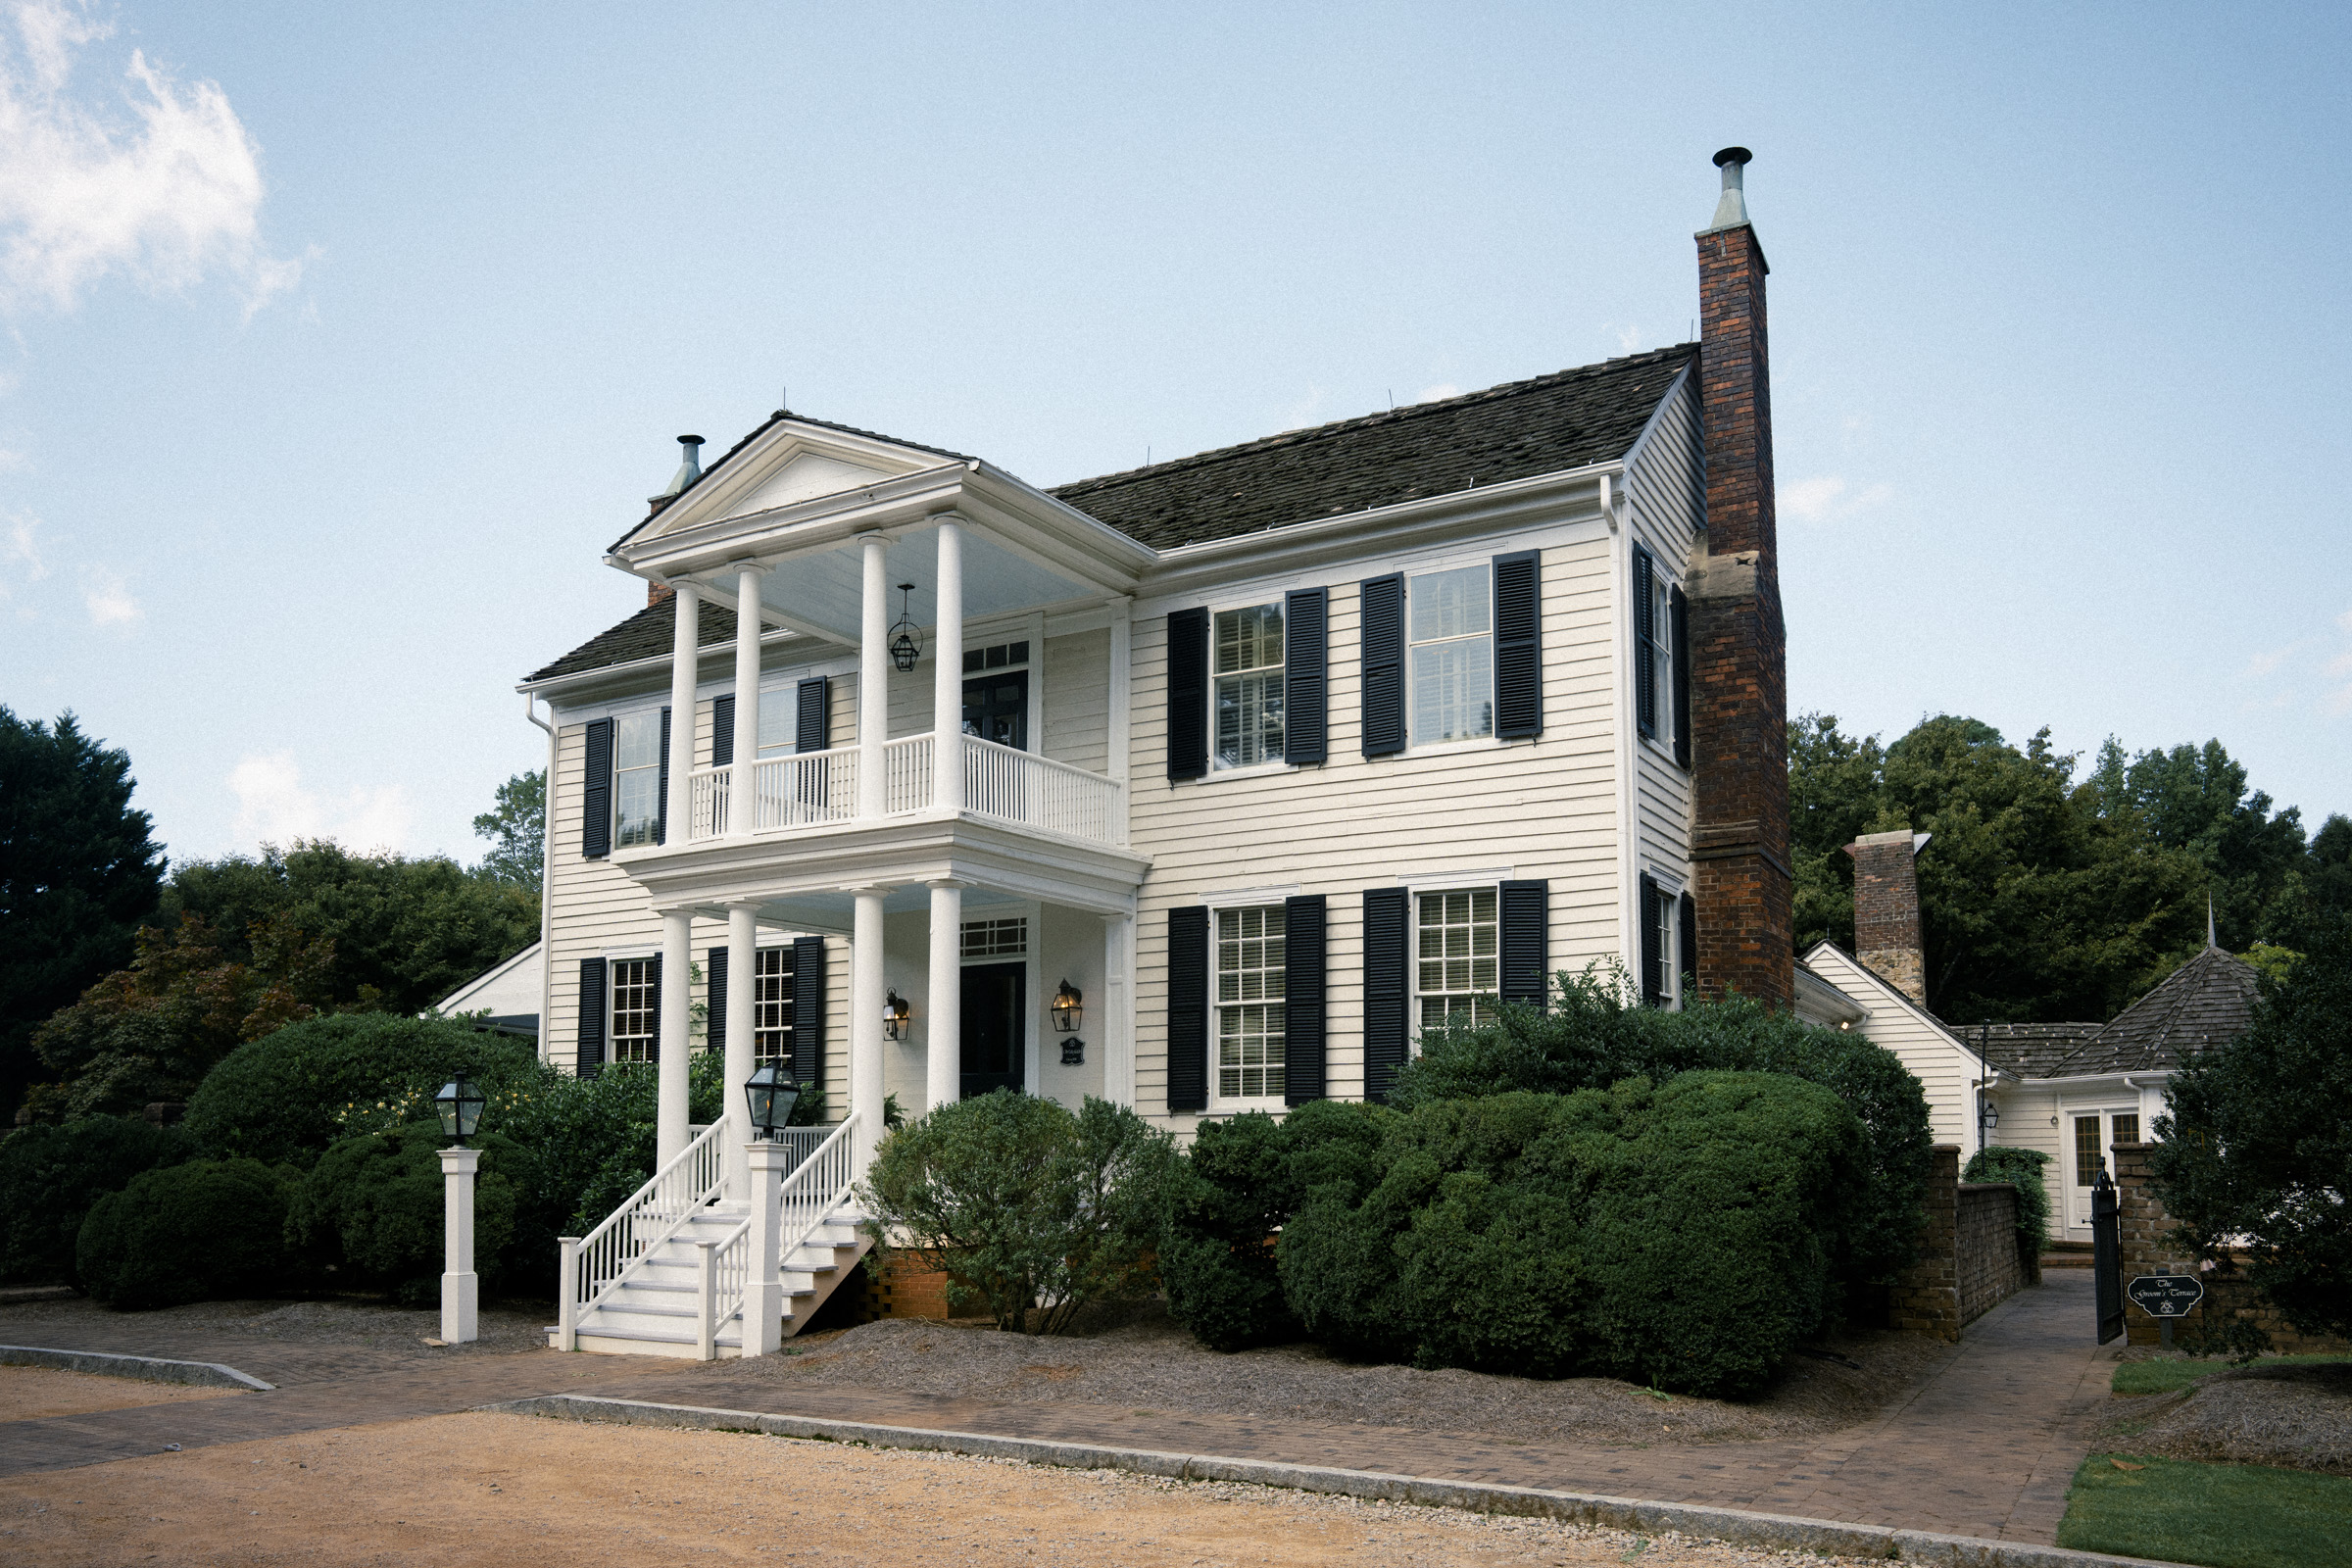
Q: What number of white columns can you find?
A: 8